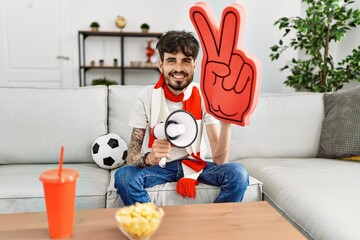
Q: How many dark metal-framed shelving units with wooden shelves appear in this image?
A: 1